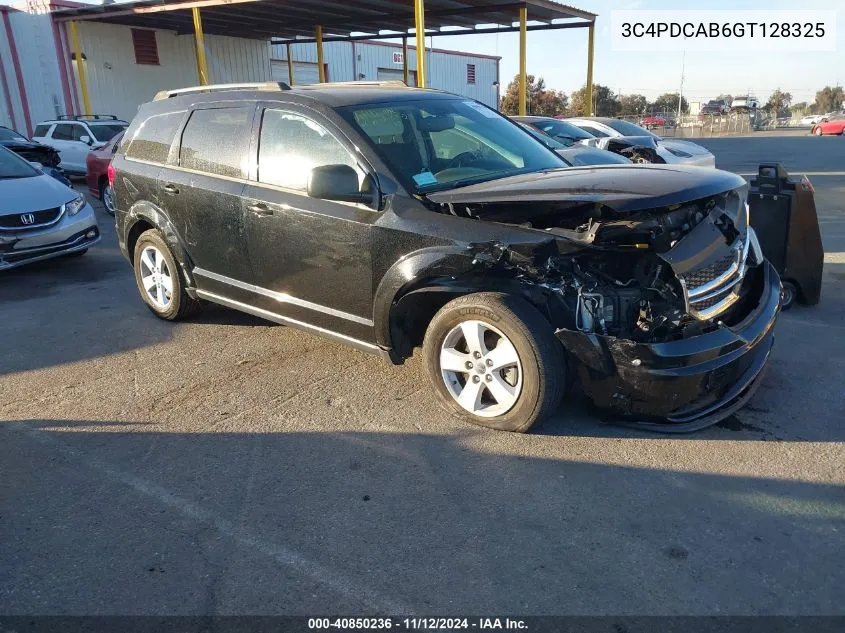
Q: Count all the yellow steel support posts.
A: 8